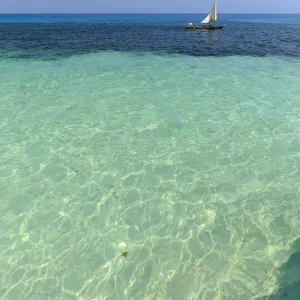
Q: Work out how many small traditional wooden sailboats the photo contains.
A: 1